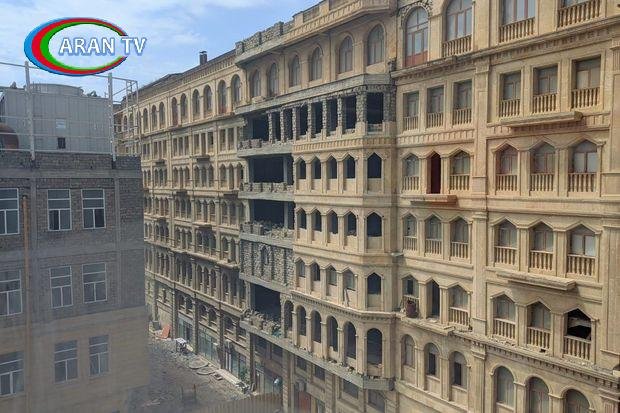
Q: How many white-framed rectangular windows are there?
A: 9